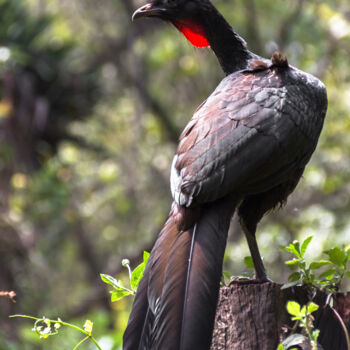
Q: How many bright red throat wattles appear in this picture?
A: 1